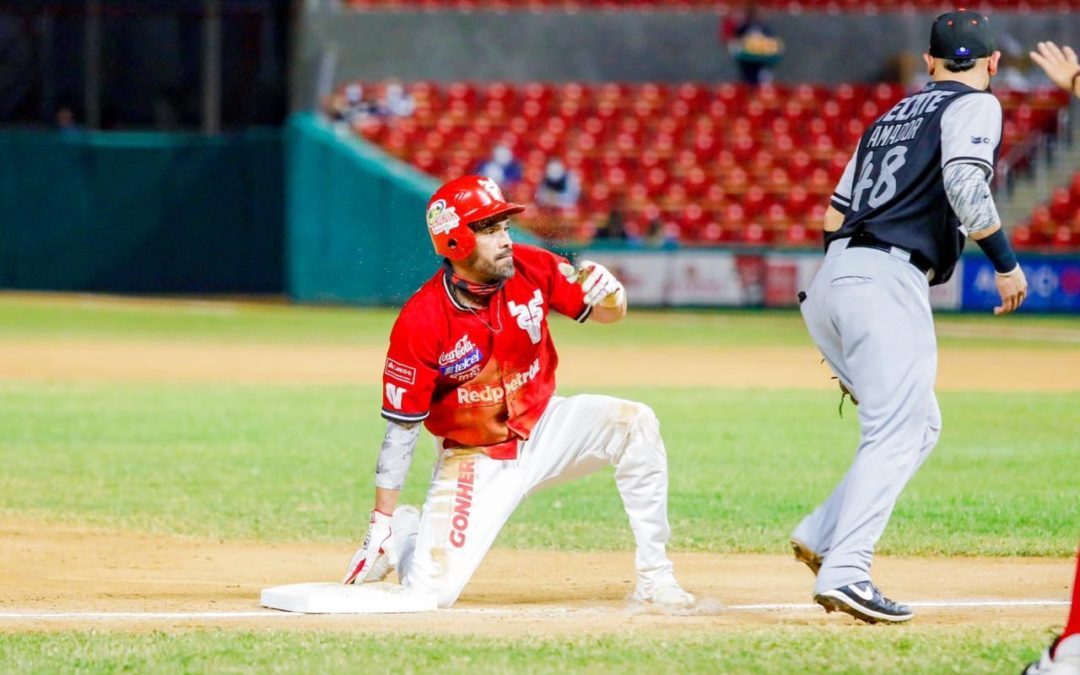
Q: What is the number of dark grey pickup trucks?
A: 0